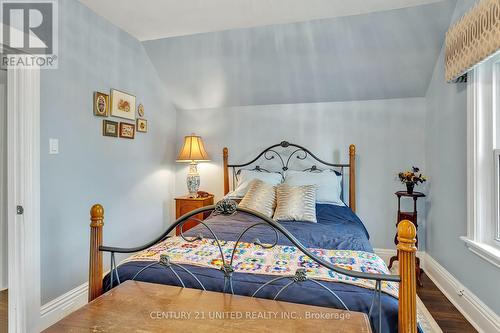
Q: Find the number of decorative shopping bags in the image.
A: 0